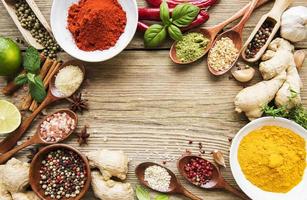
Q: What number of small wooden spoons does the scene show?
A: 6